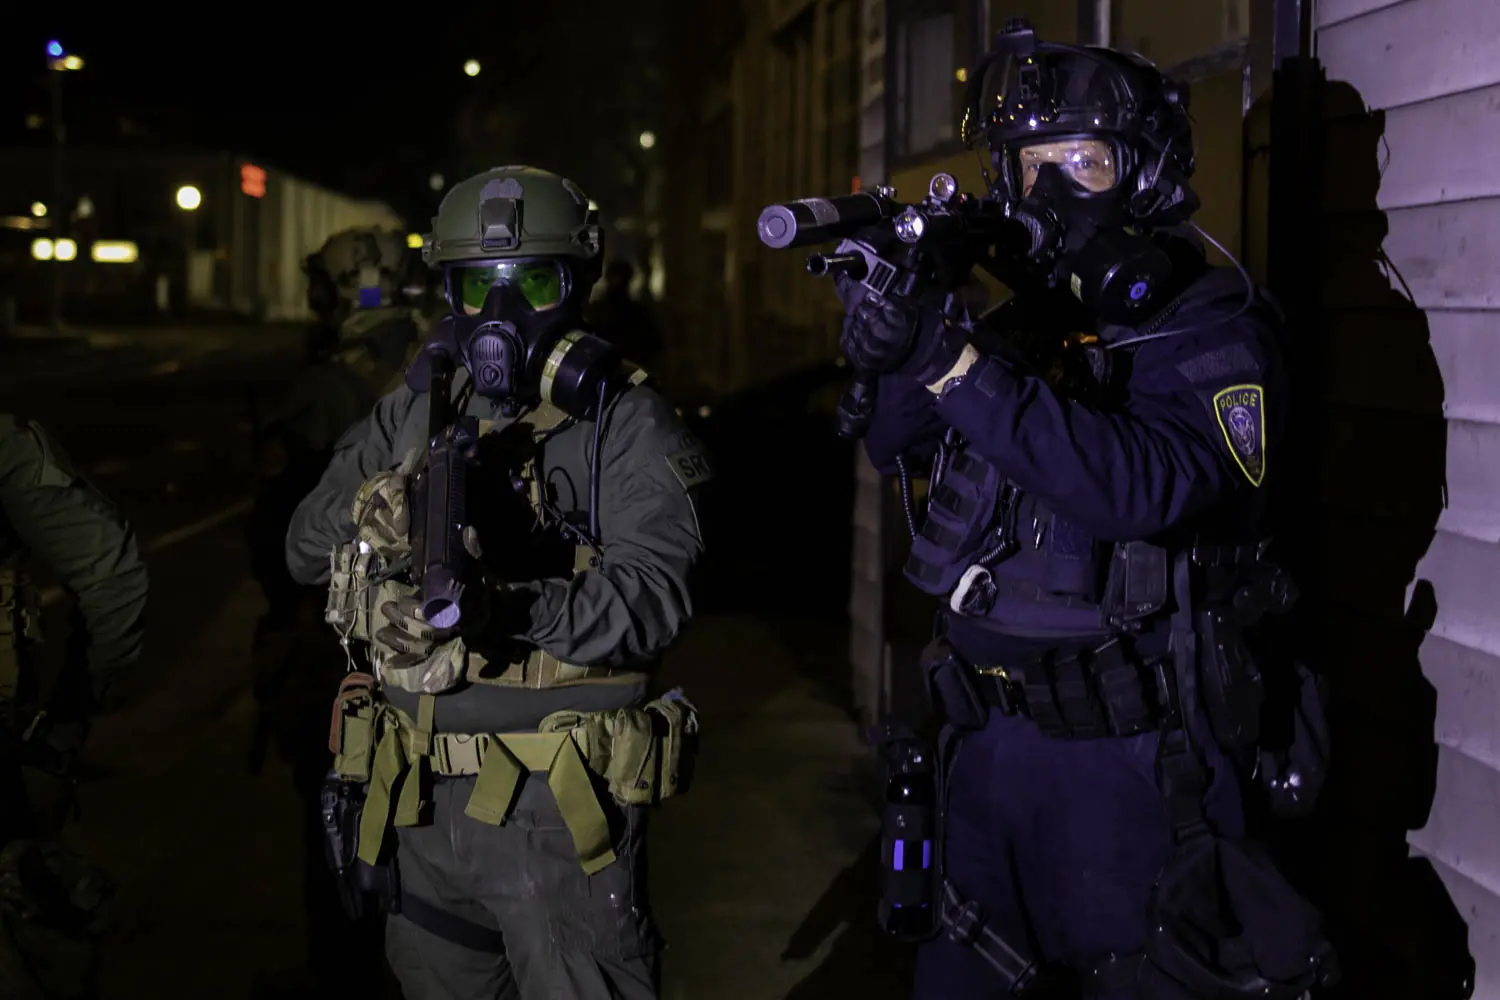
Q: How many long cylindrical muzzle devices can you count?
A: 1